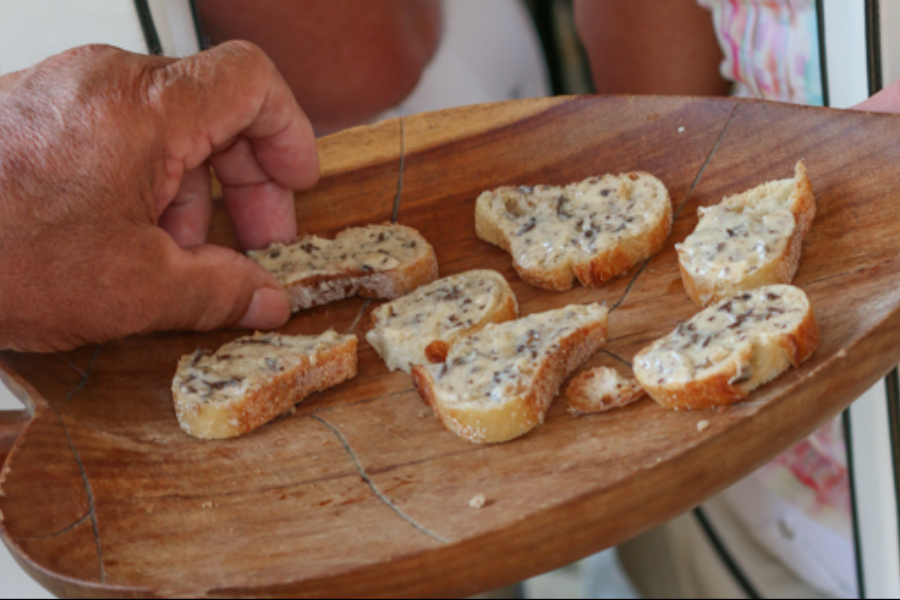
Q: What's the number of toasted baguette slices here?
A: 7